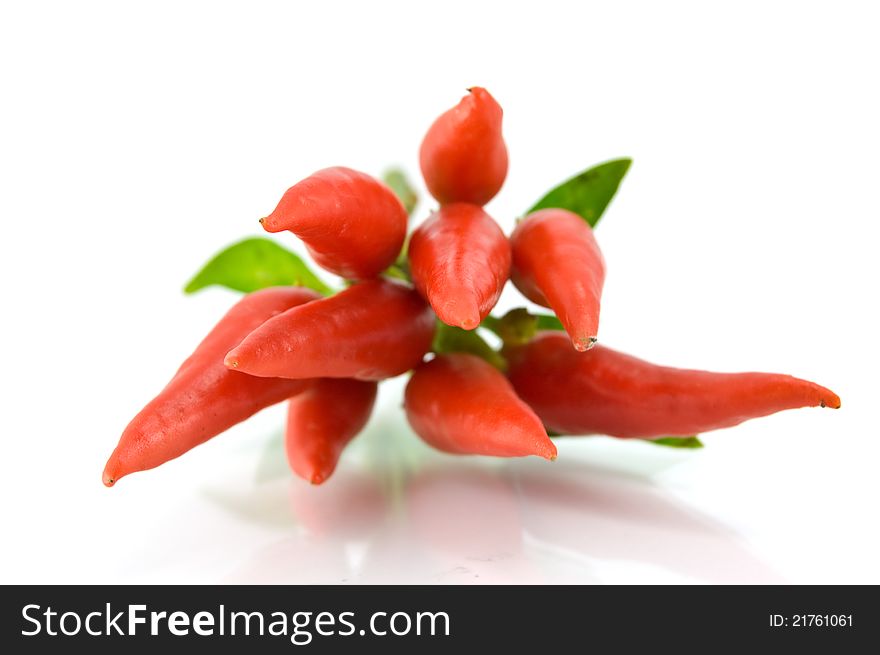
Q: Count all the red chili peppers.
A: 9